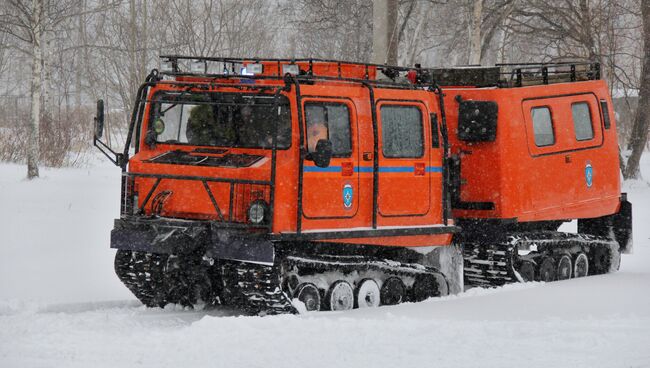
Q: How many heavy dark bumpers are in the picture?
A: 1